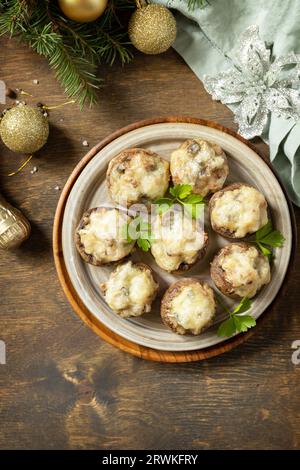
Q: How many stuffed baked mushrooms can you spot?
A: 8